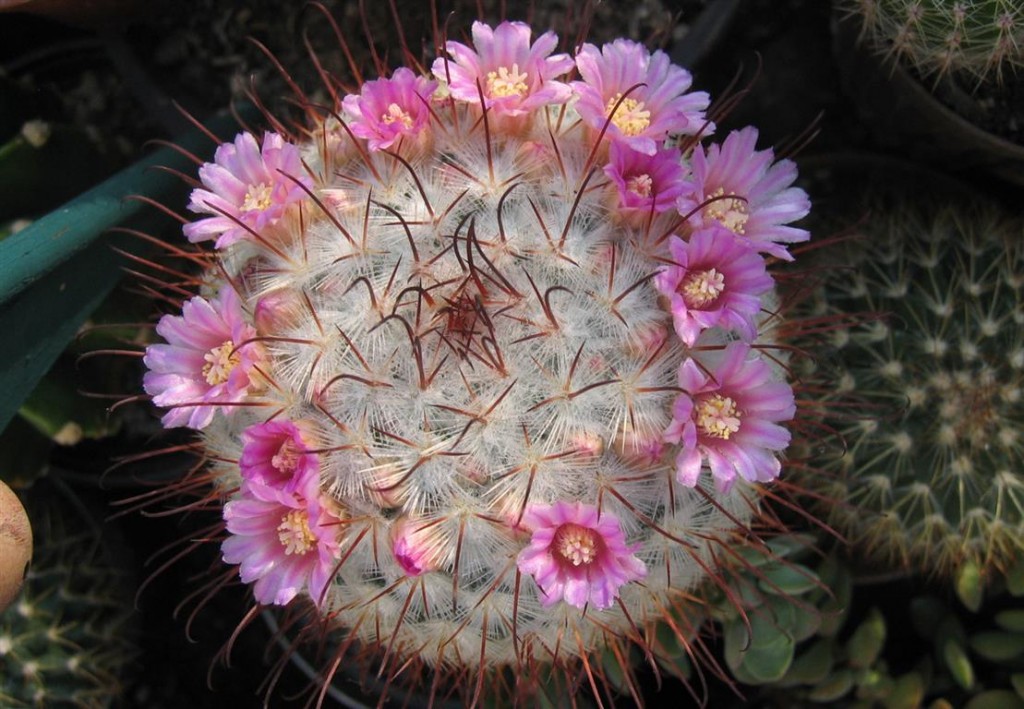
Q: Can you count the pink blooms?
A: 12